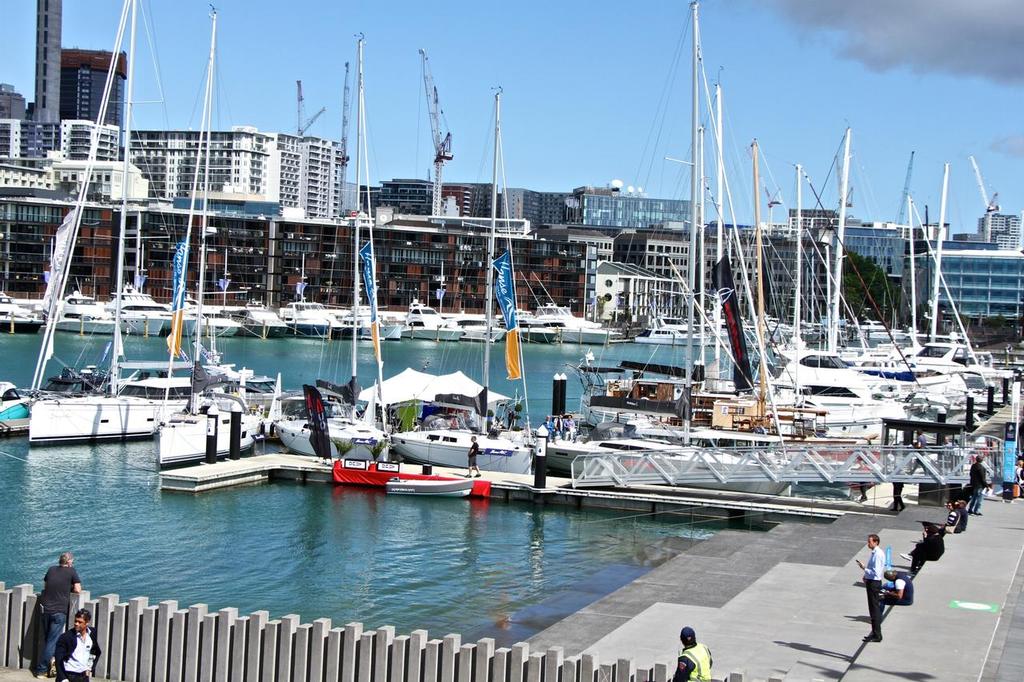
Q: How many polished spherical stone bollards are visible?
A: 0